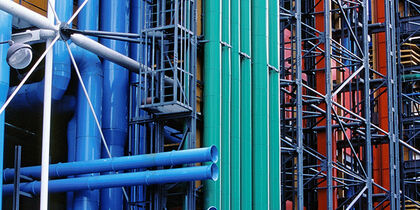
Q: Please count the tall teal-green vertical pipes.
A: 6